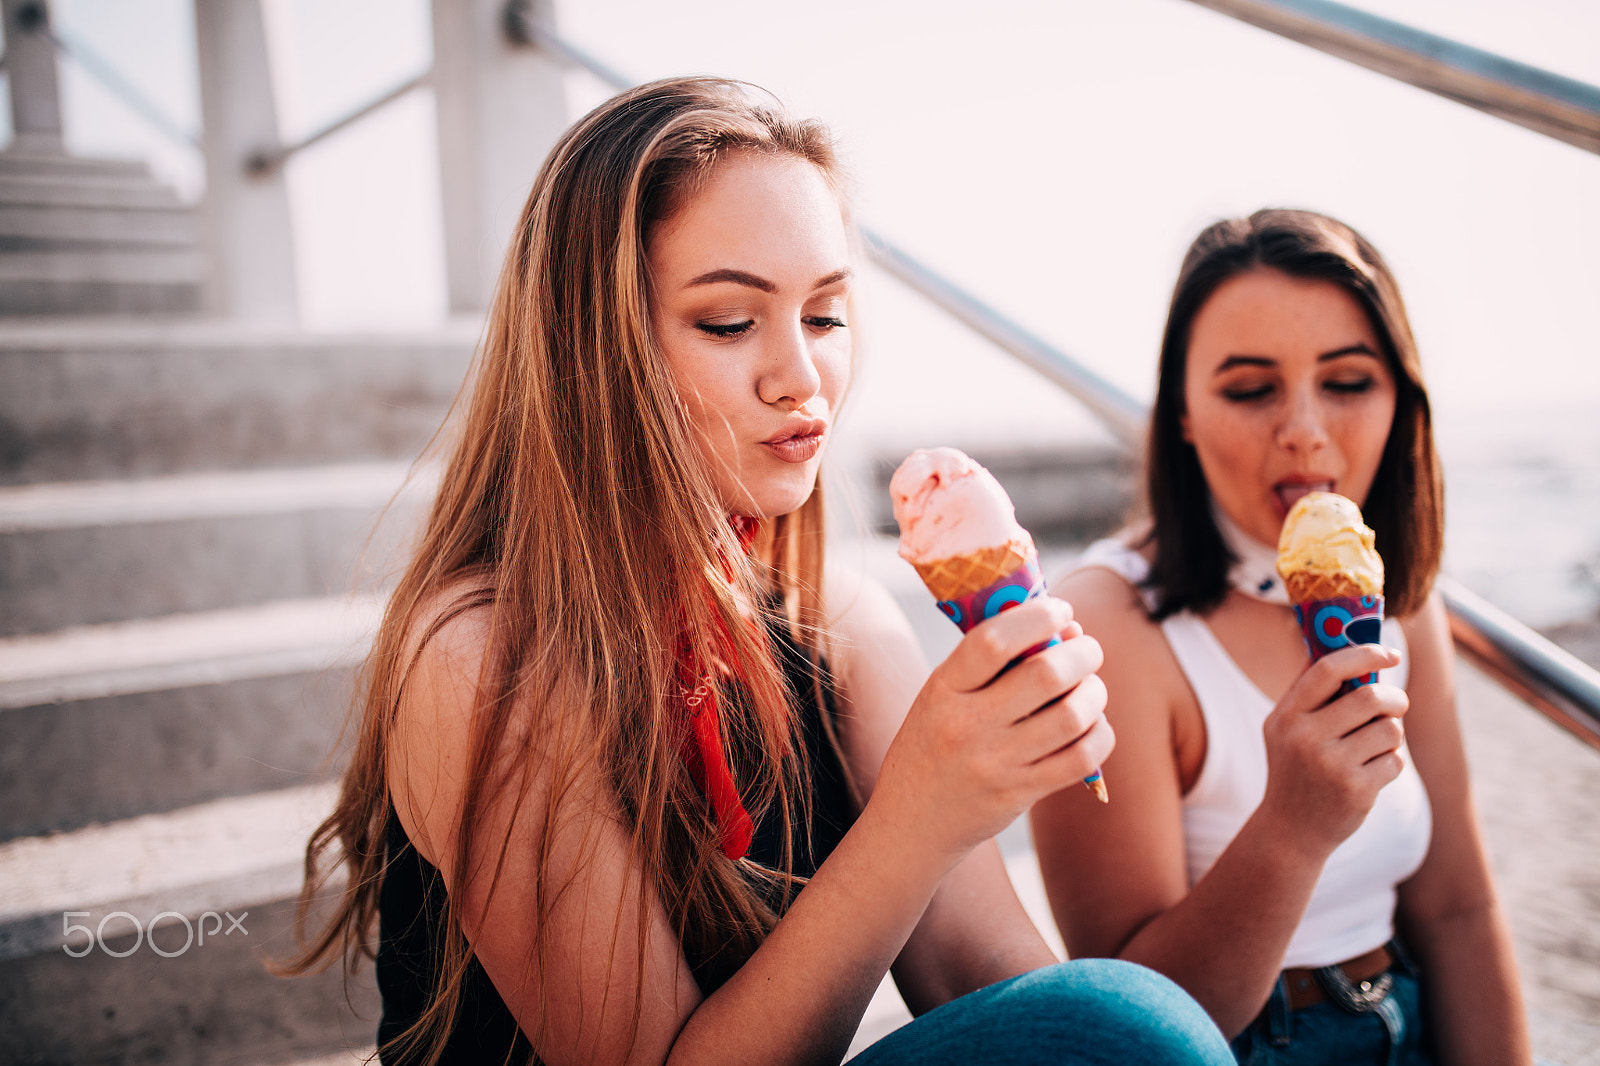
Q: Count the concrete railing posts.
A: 3